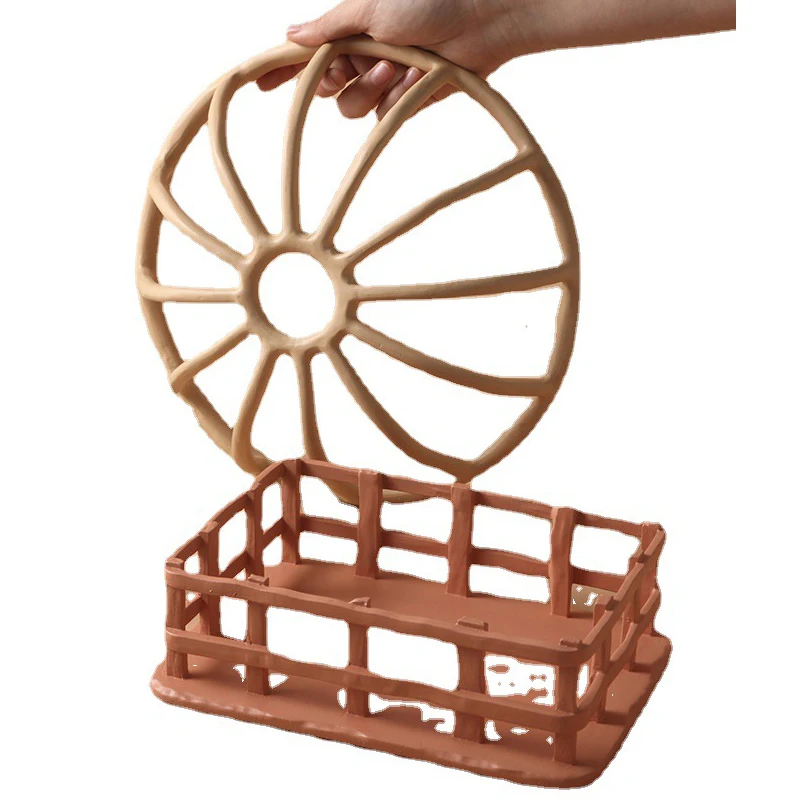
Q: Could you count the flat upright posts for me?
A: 14